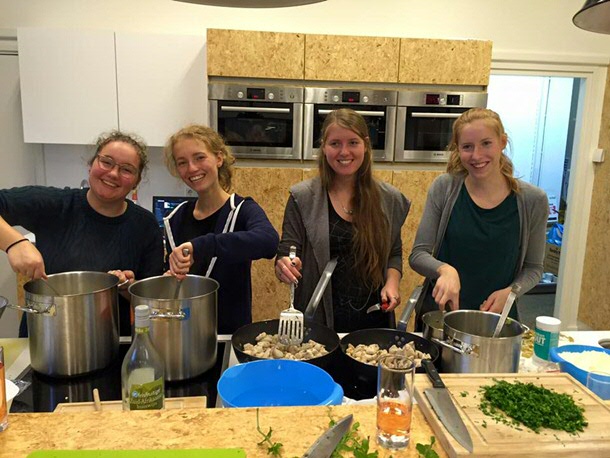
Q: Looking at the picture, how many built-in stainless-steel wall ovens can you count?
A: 3